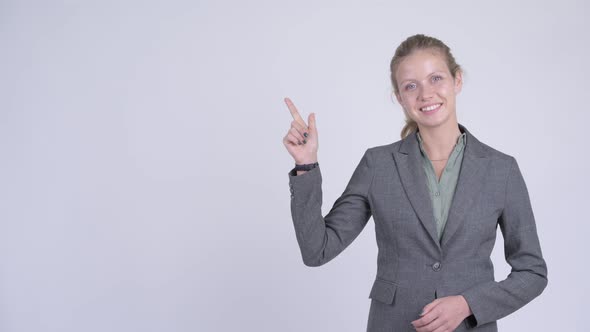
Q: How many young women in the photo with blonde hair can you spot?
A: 1